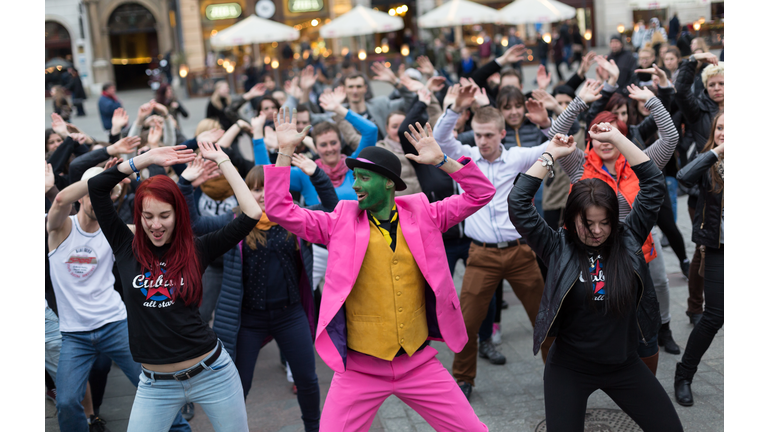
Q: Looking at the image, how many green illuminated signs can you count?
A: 2